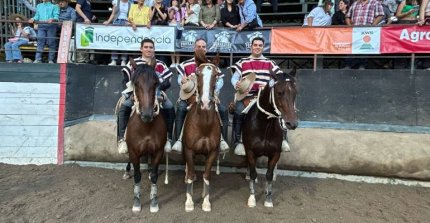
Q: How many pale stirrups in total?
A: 6